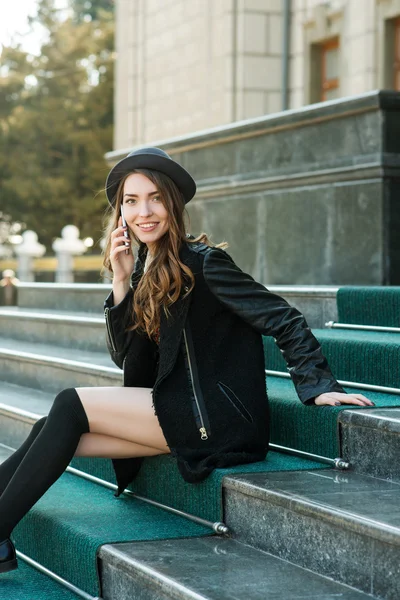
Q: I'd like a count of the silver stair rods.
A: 5